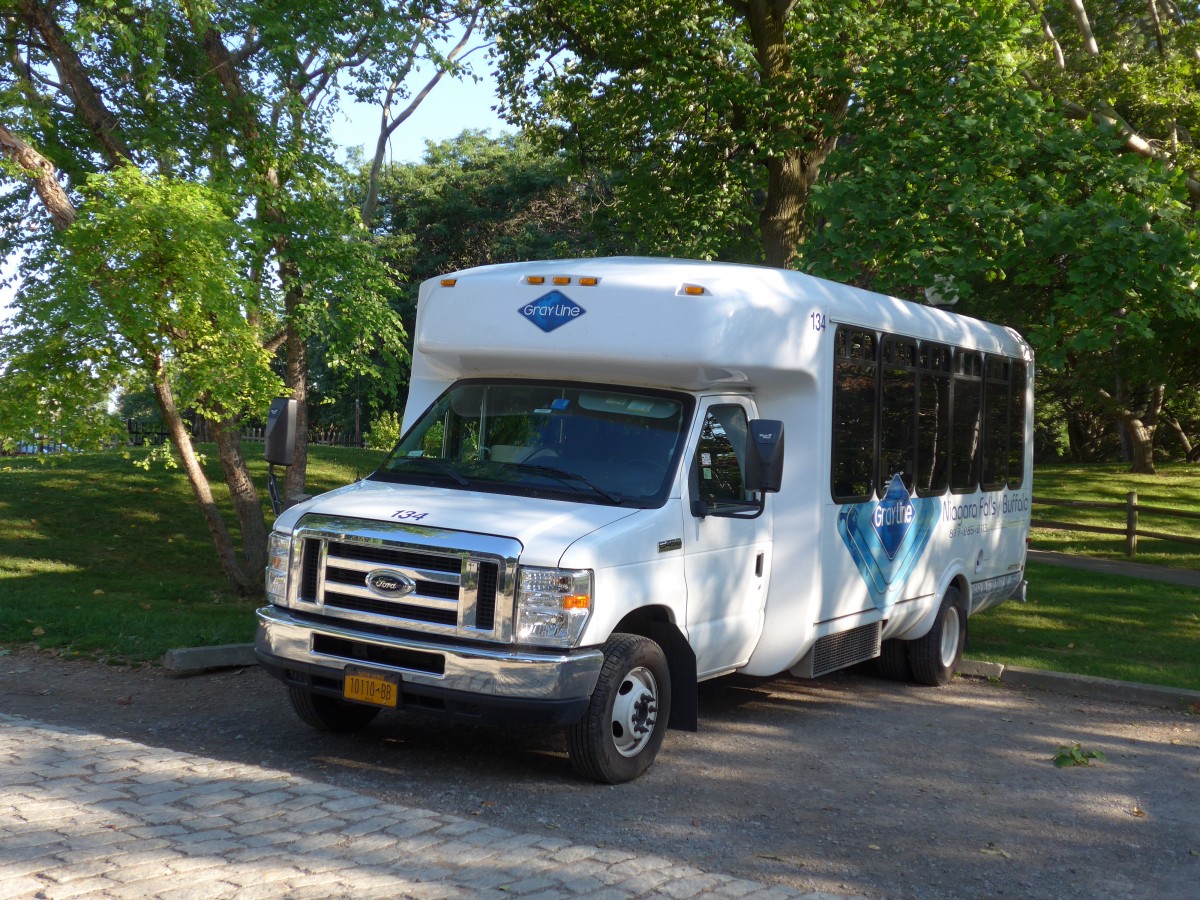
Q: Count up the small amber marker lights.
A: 5